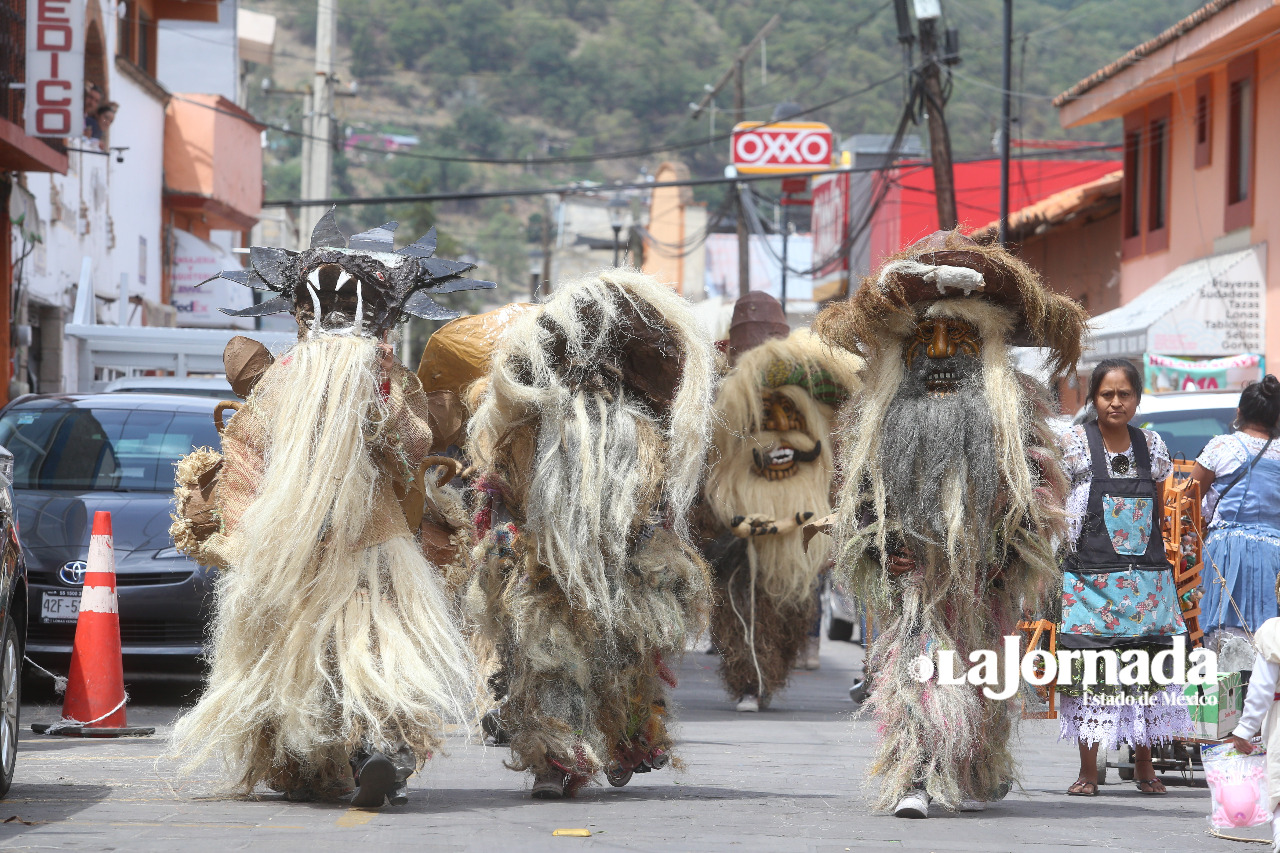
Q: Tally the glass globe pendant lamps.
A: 0